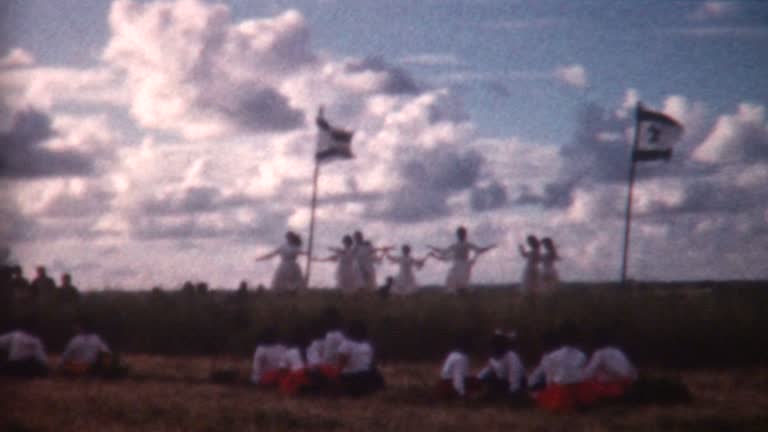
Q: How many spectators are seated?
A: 11